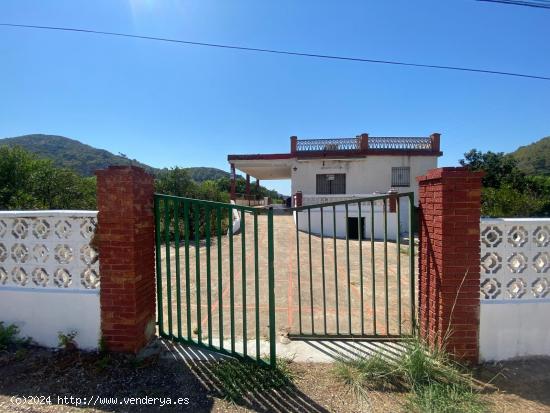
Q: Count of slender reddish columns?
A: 3